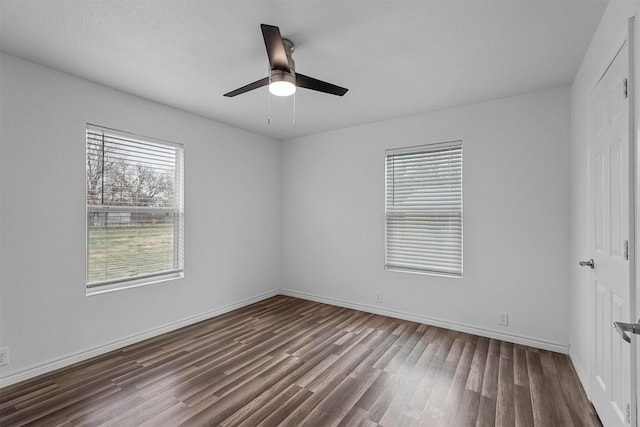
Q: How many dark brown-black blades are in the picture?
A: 3